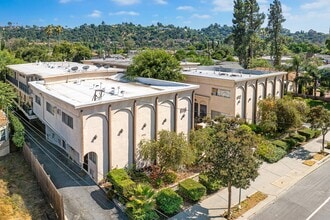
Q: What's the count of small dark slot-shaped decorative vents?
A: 10